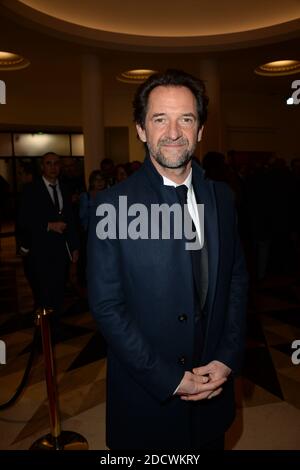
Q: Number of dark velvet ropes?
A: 1